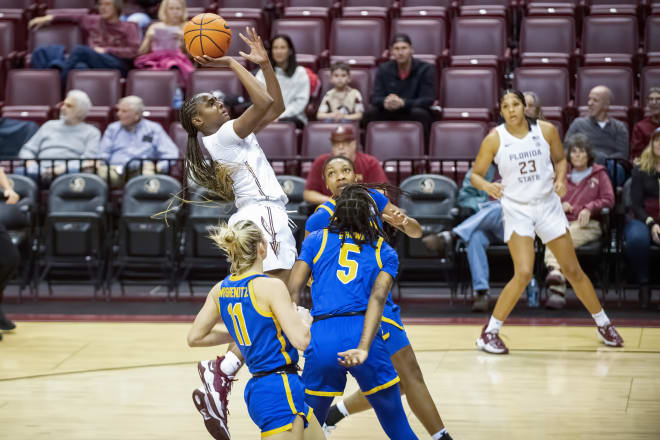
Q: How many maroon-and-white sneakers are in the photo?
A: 4